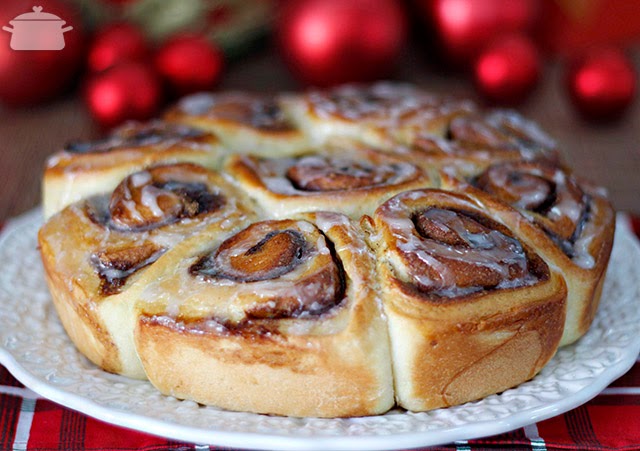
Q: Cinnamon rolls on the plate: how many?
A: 9